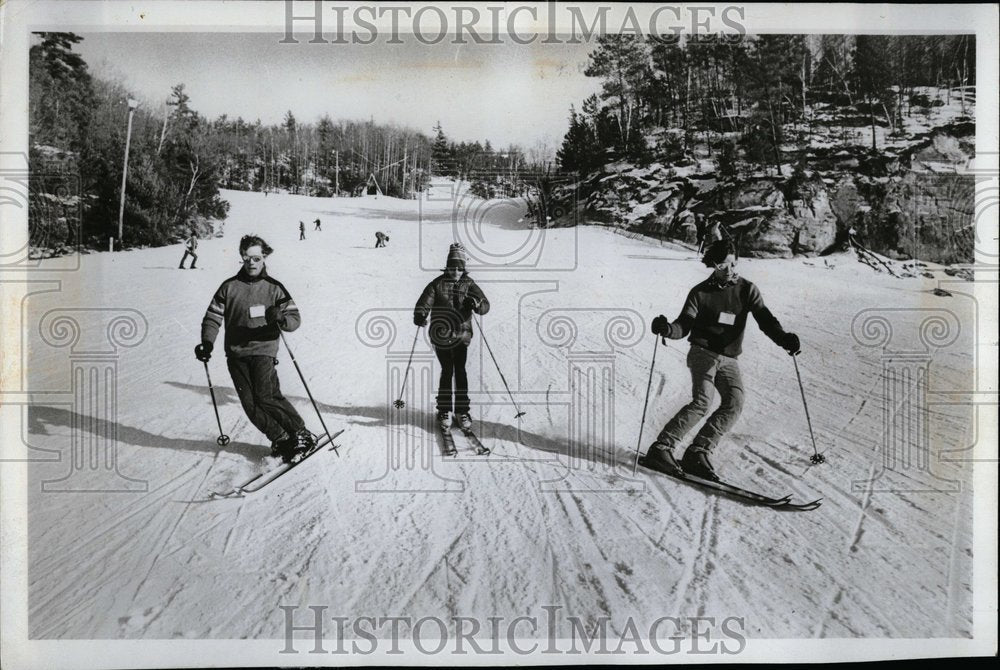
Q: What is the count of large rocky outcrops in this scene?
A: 1